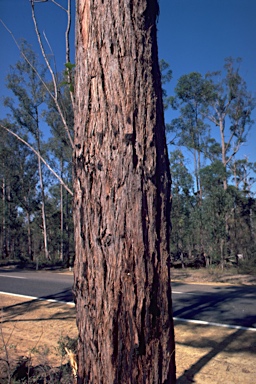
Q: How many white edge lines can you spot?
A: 1